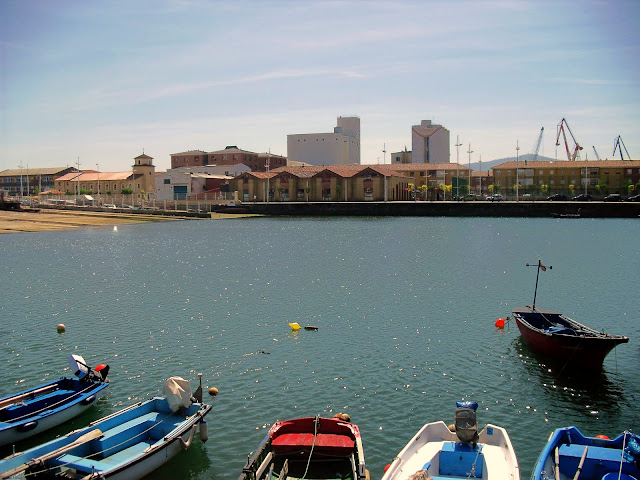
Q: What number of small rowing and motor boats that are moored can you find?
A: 6